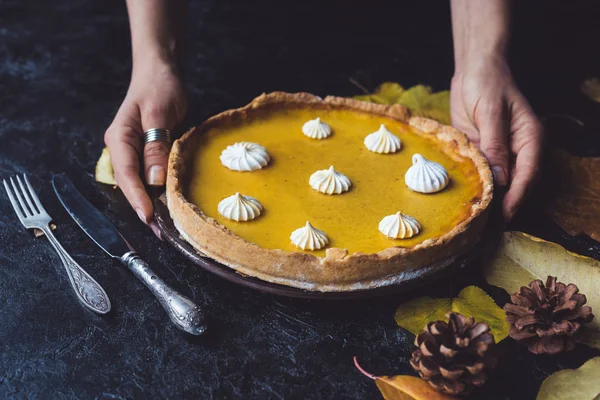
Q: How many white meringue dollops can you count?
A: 8